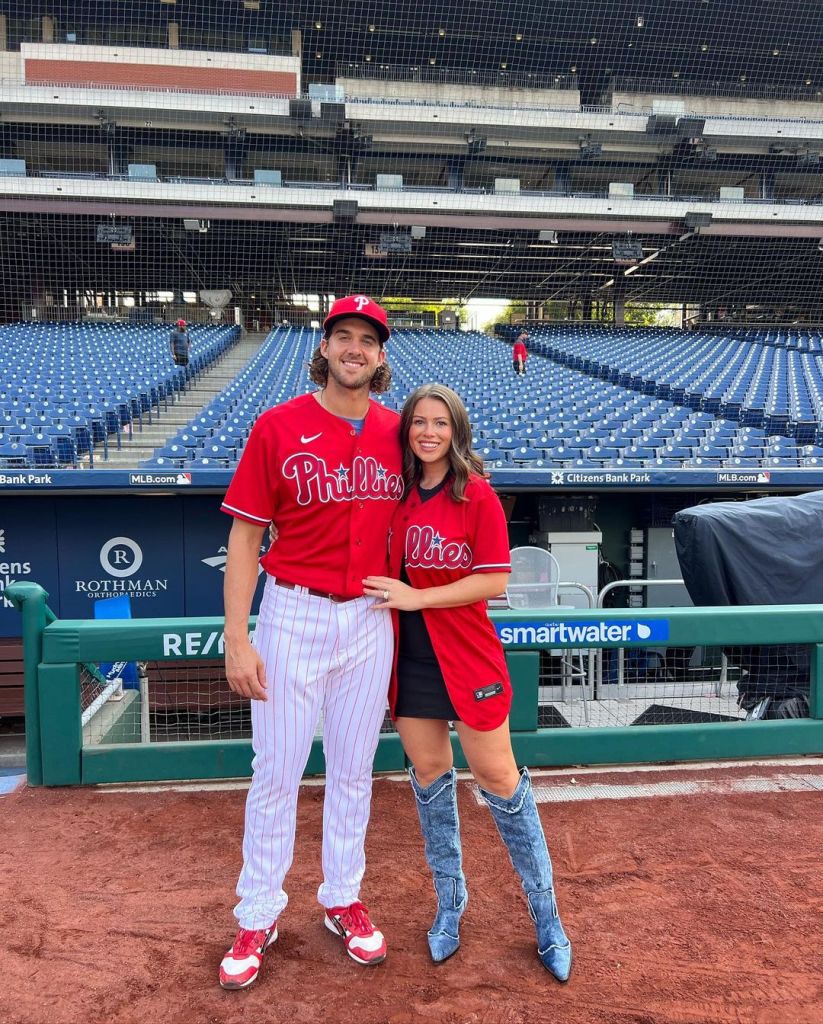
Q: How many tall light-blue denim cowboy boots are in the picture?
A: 2